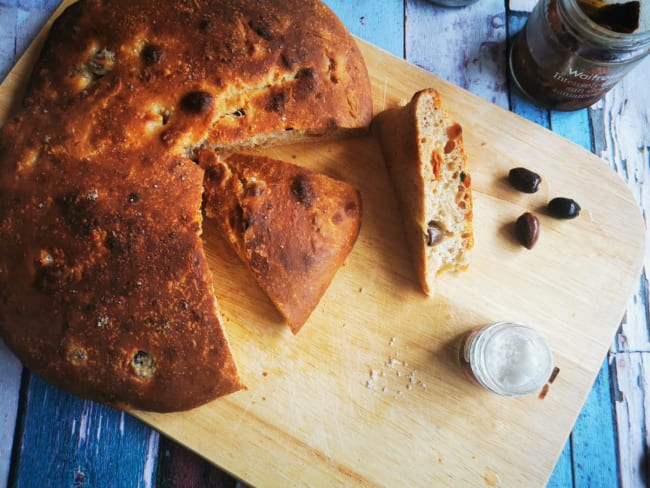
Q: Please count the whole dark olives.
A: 3